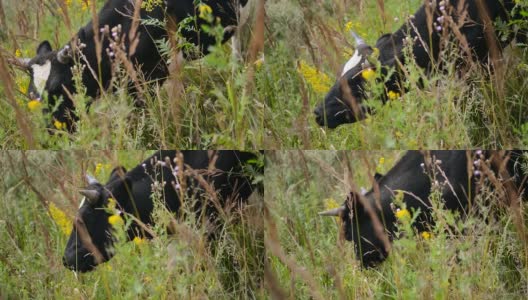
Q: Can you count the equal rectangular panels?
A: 4